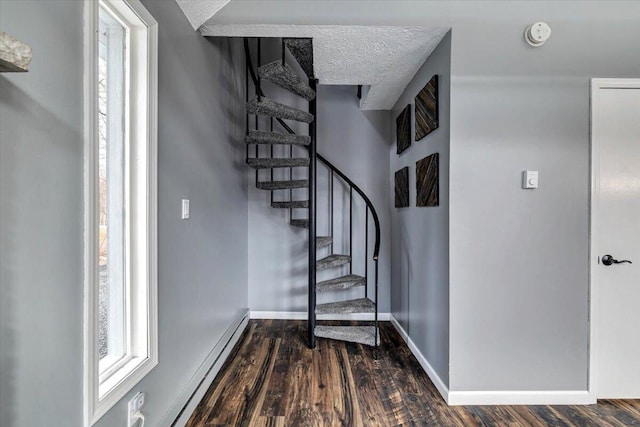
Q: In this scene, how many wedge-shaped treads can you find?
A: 12